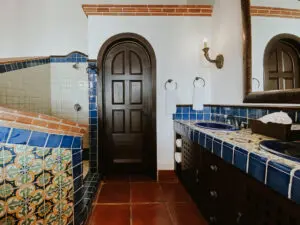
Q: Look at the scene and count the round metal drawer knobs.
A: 3